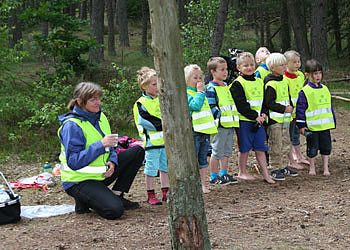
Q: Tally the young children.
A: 8